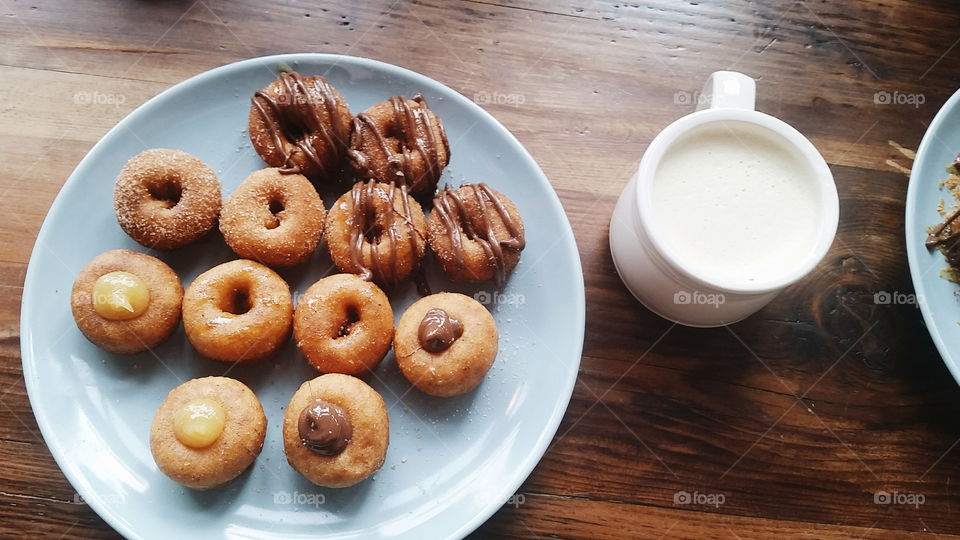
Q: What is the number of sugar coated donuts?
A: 2